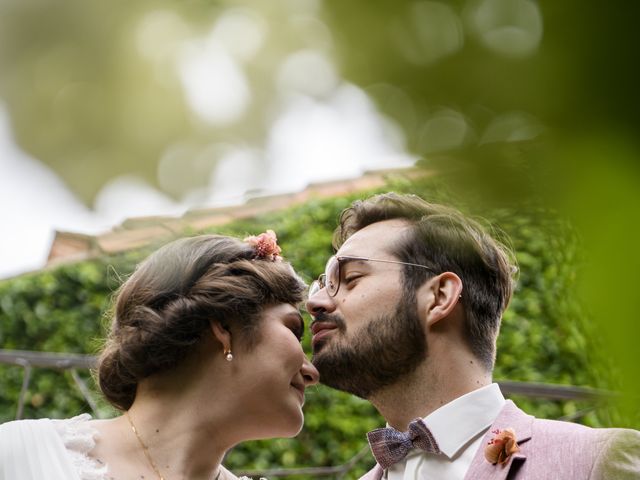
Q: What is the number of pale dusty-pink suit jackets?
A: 1